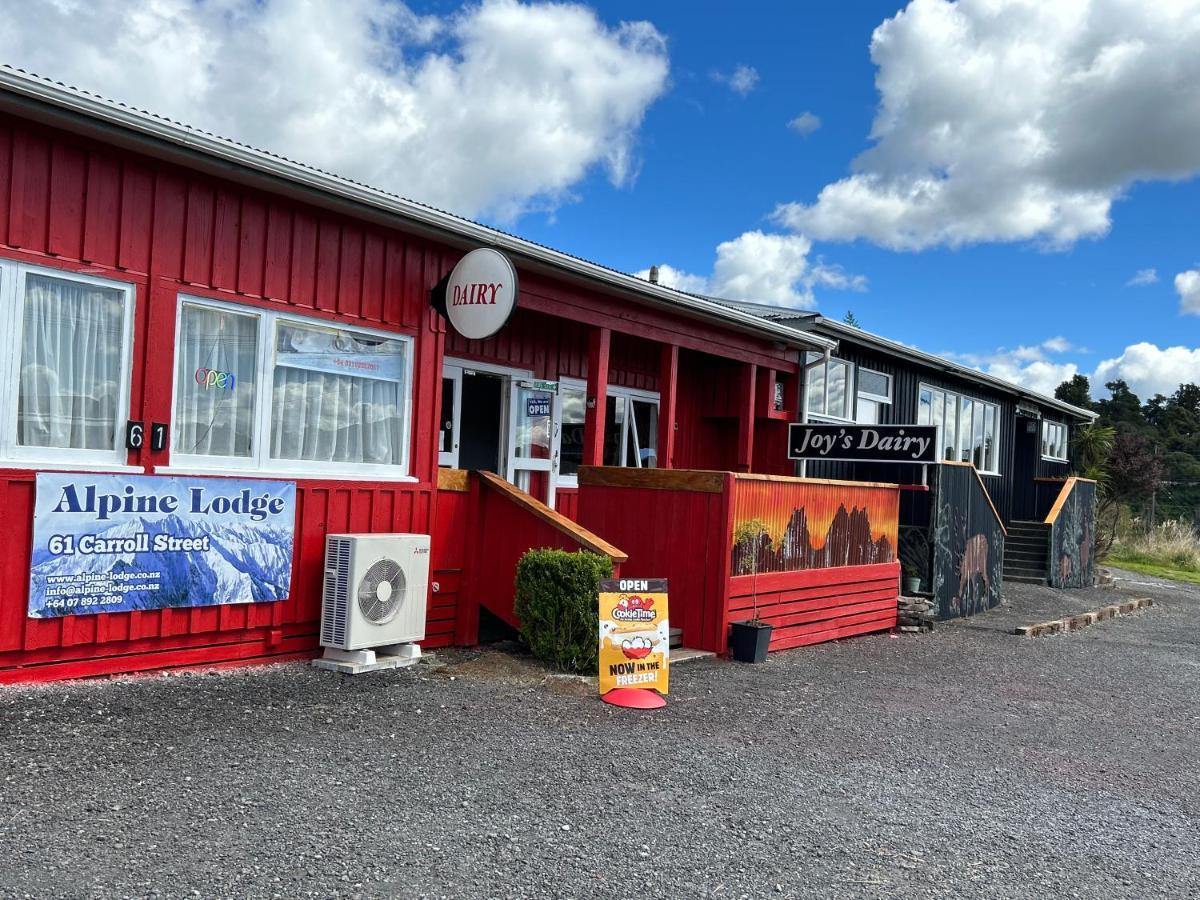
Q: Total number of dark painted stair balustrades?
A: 2